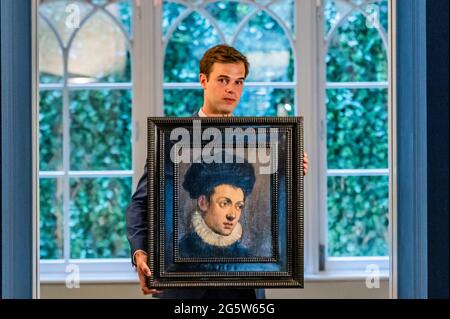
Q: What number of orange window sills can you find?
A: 0